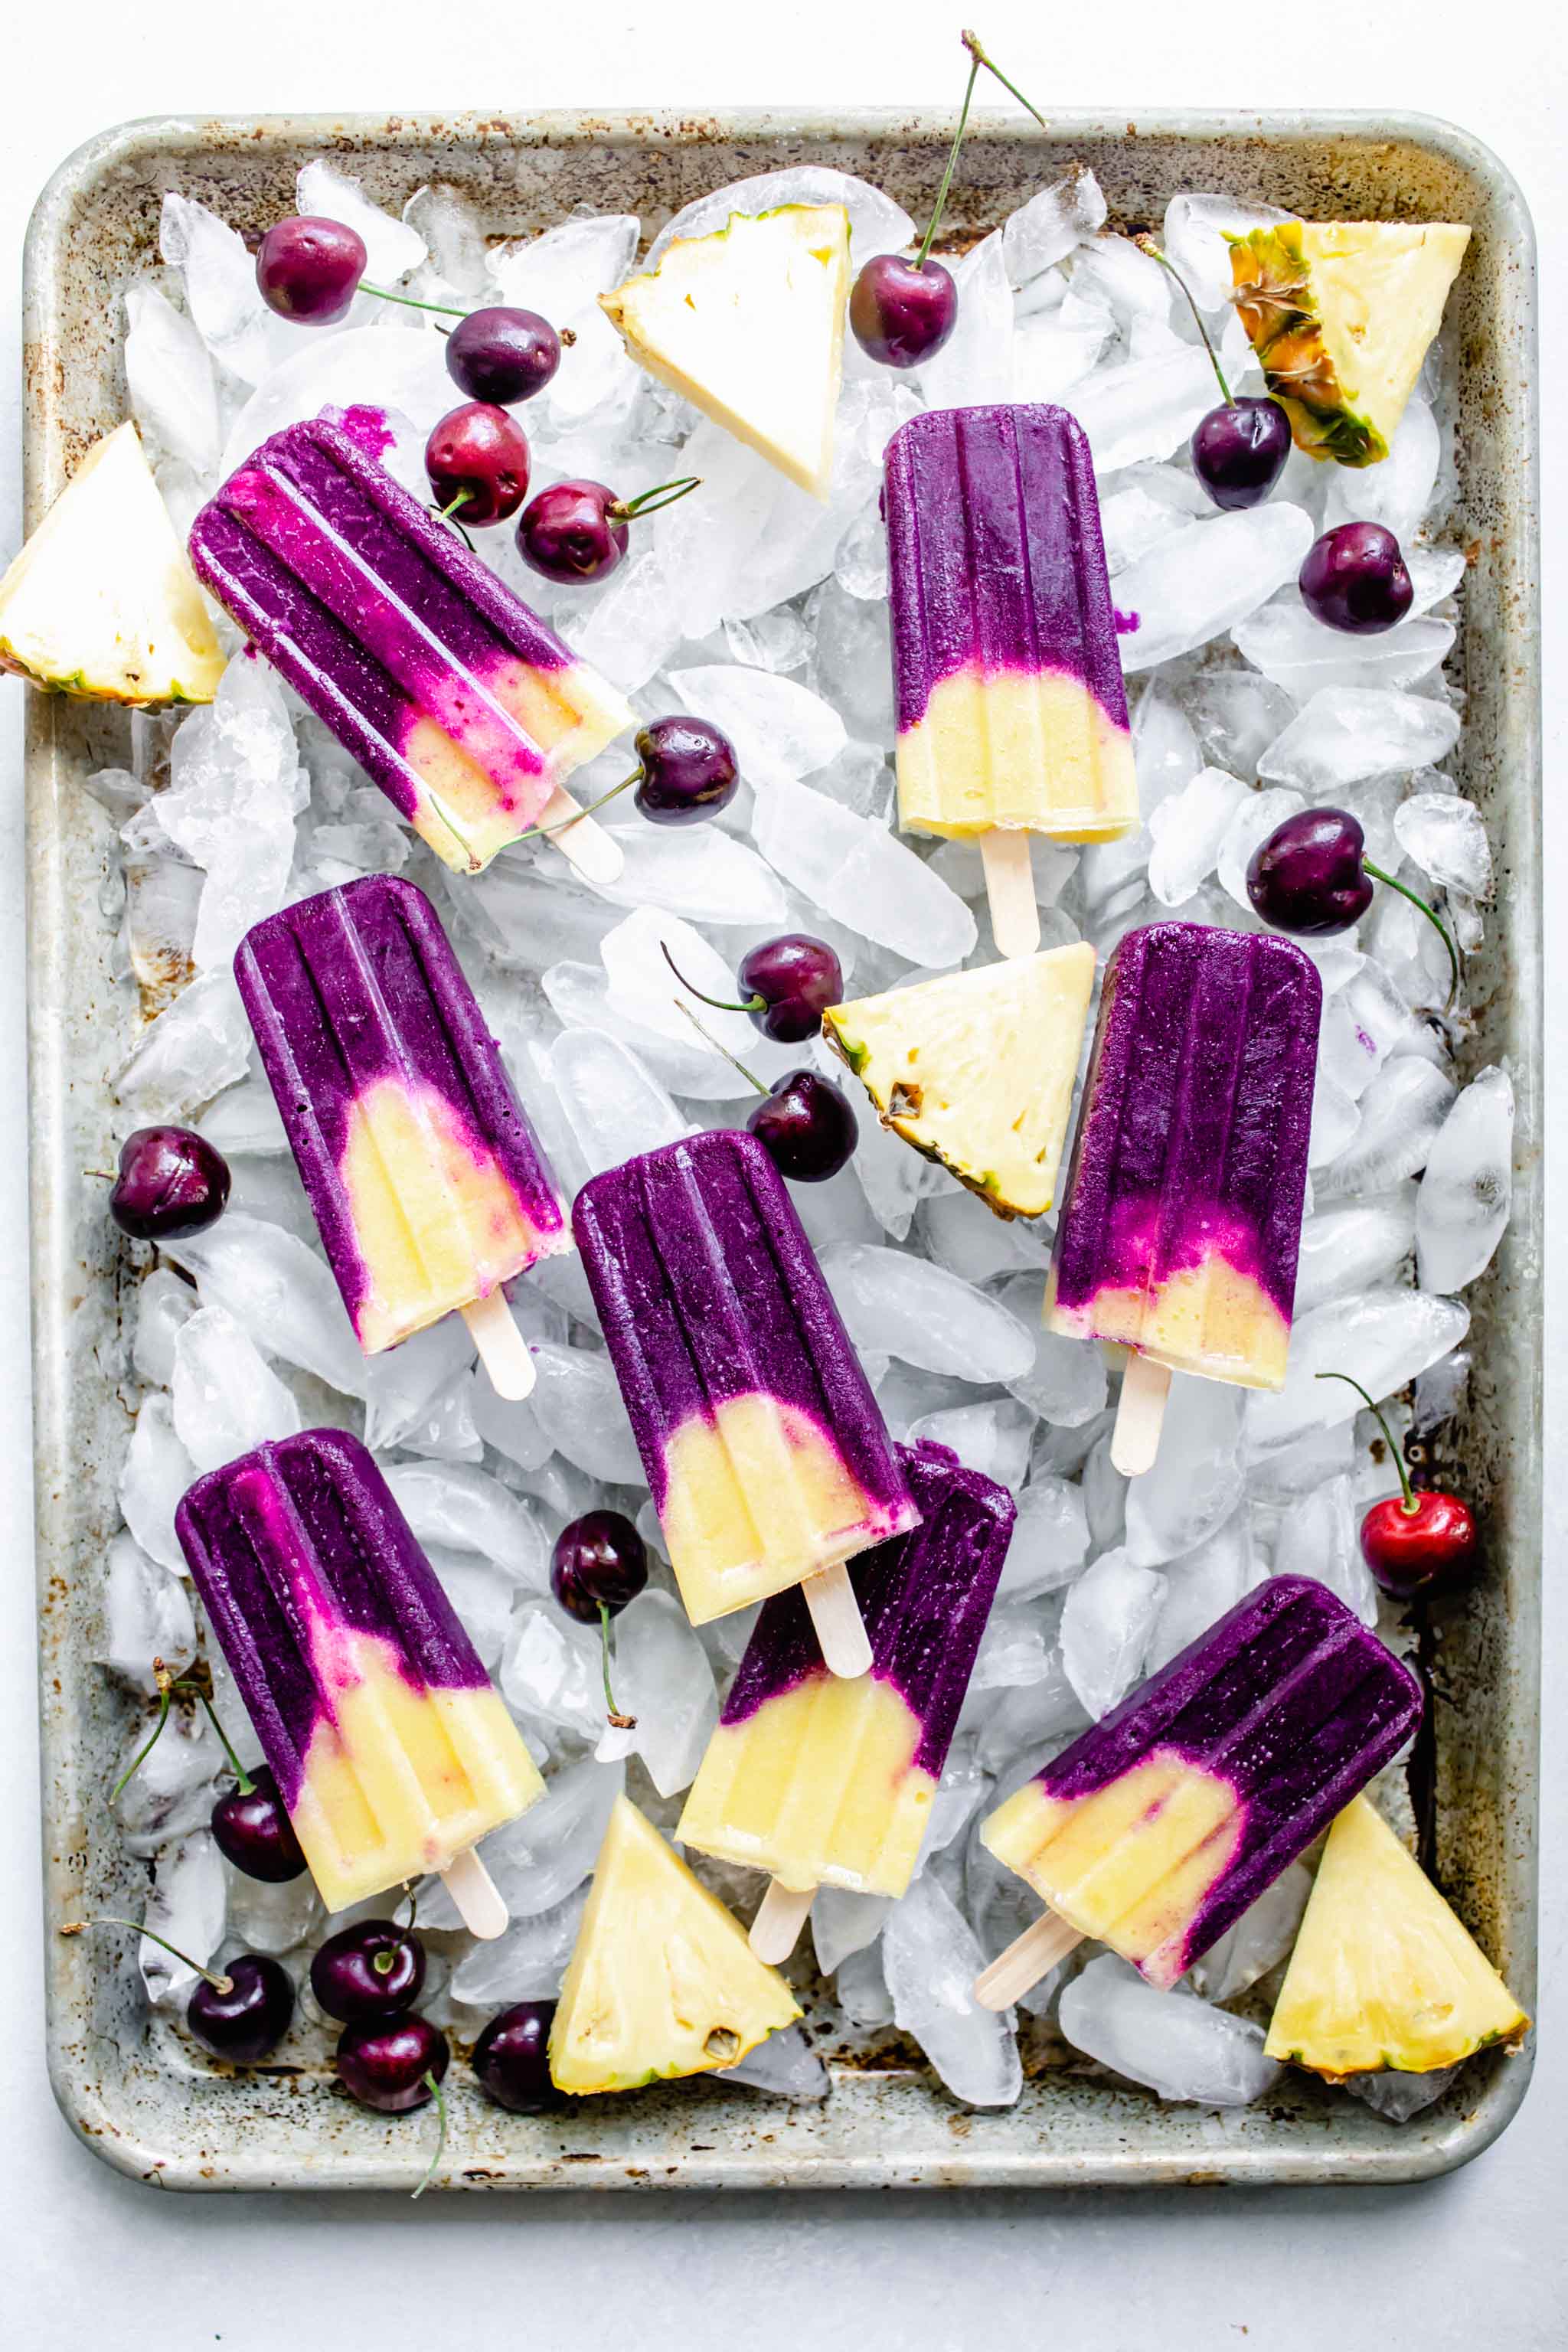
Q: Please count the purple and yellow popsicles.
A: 8